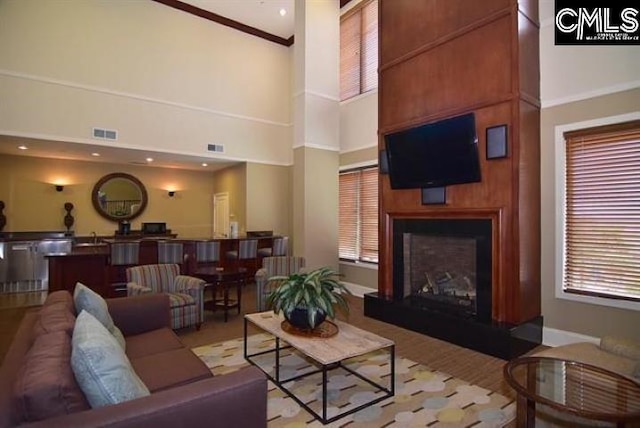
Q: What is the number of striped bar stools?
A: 5